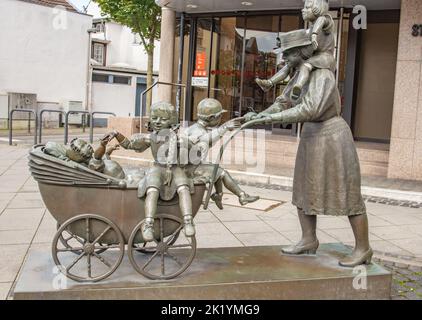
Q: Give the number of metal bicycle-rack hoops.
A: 4